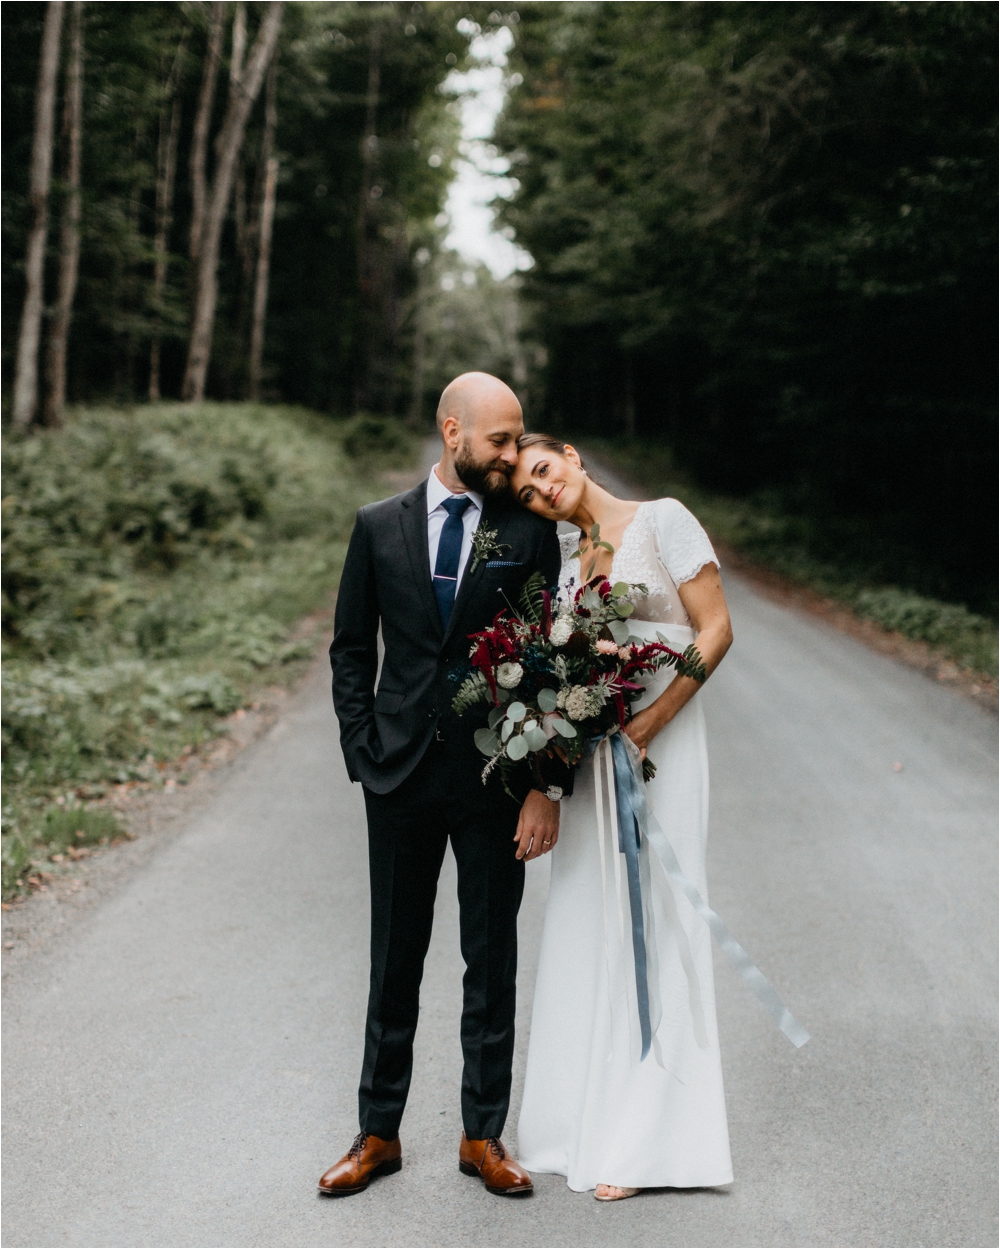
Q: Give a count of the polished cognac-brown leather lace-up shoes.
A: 2